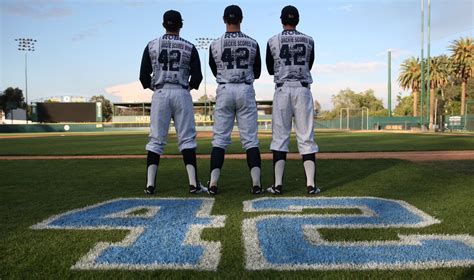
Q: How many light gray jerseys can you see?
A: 3